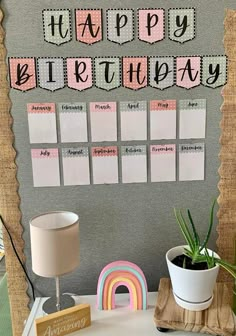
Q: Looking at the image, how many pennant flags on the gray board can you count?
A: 13